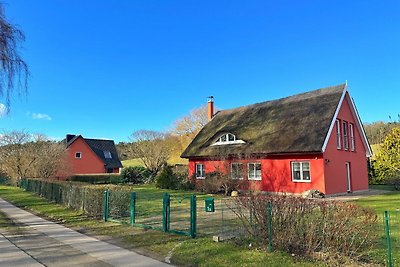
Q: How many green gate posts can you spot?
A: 4